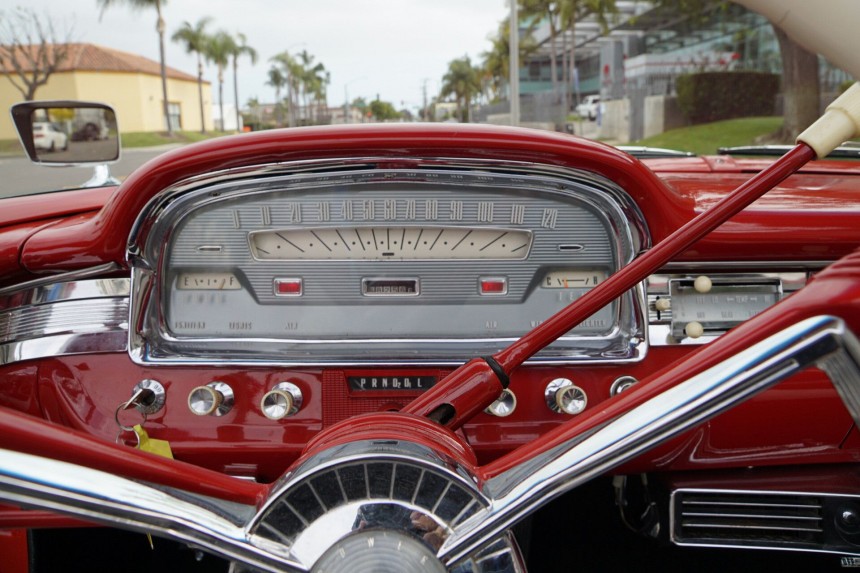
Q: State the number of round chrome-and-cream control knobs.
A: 4